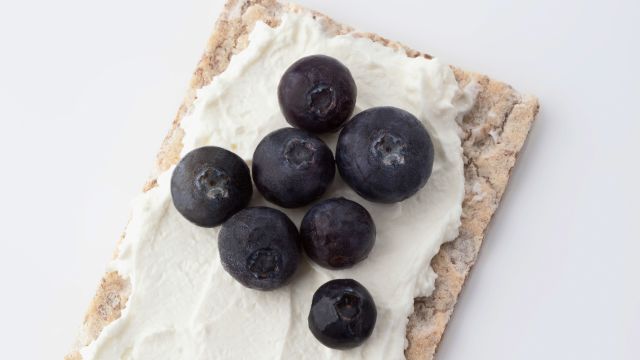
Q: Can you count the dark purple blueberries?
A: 7